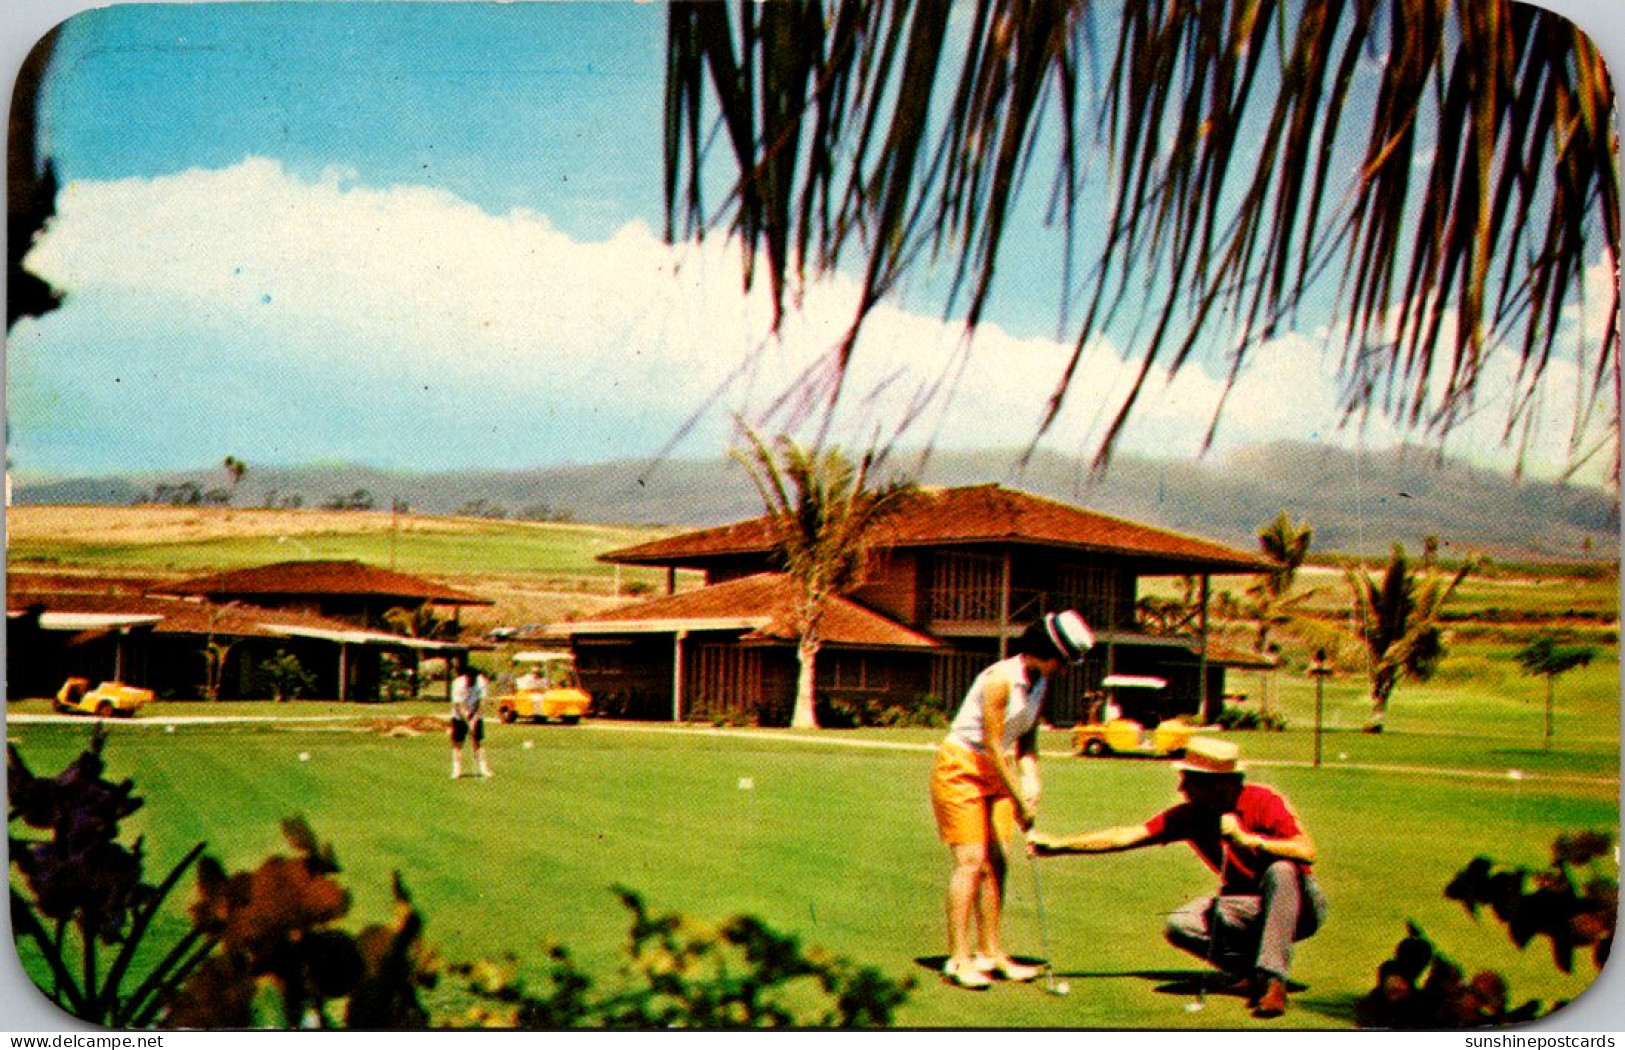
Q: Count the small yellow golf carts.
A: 3